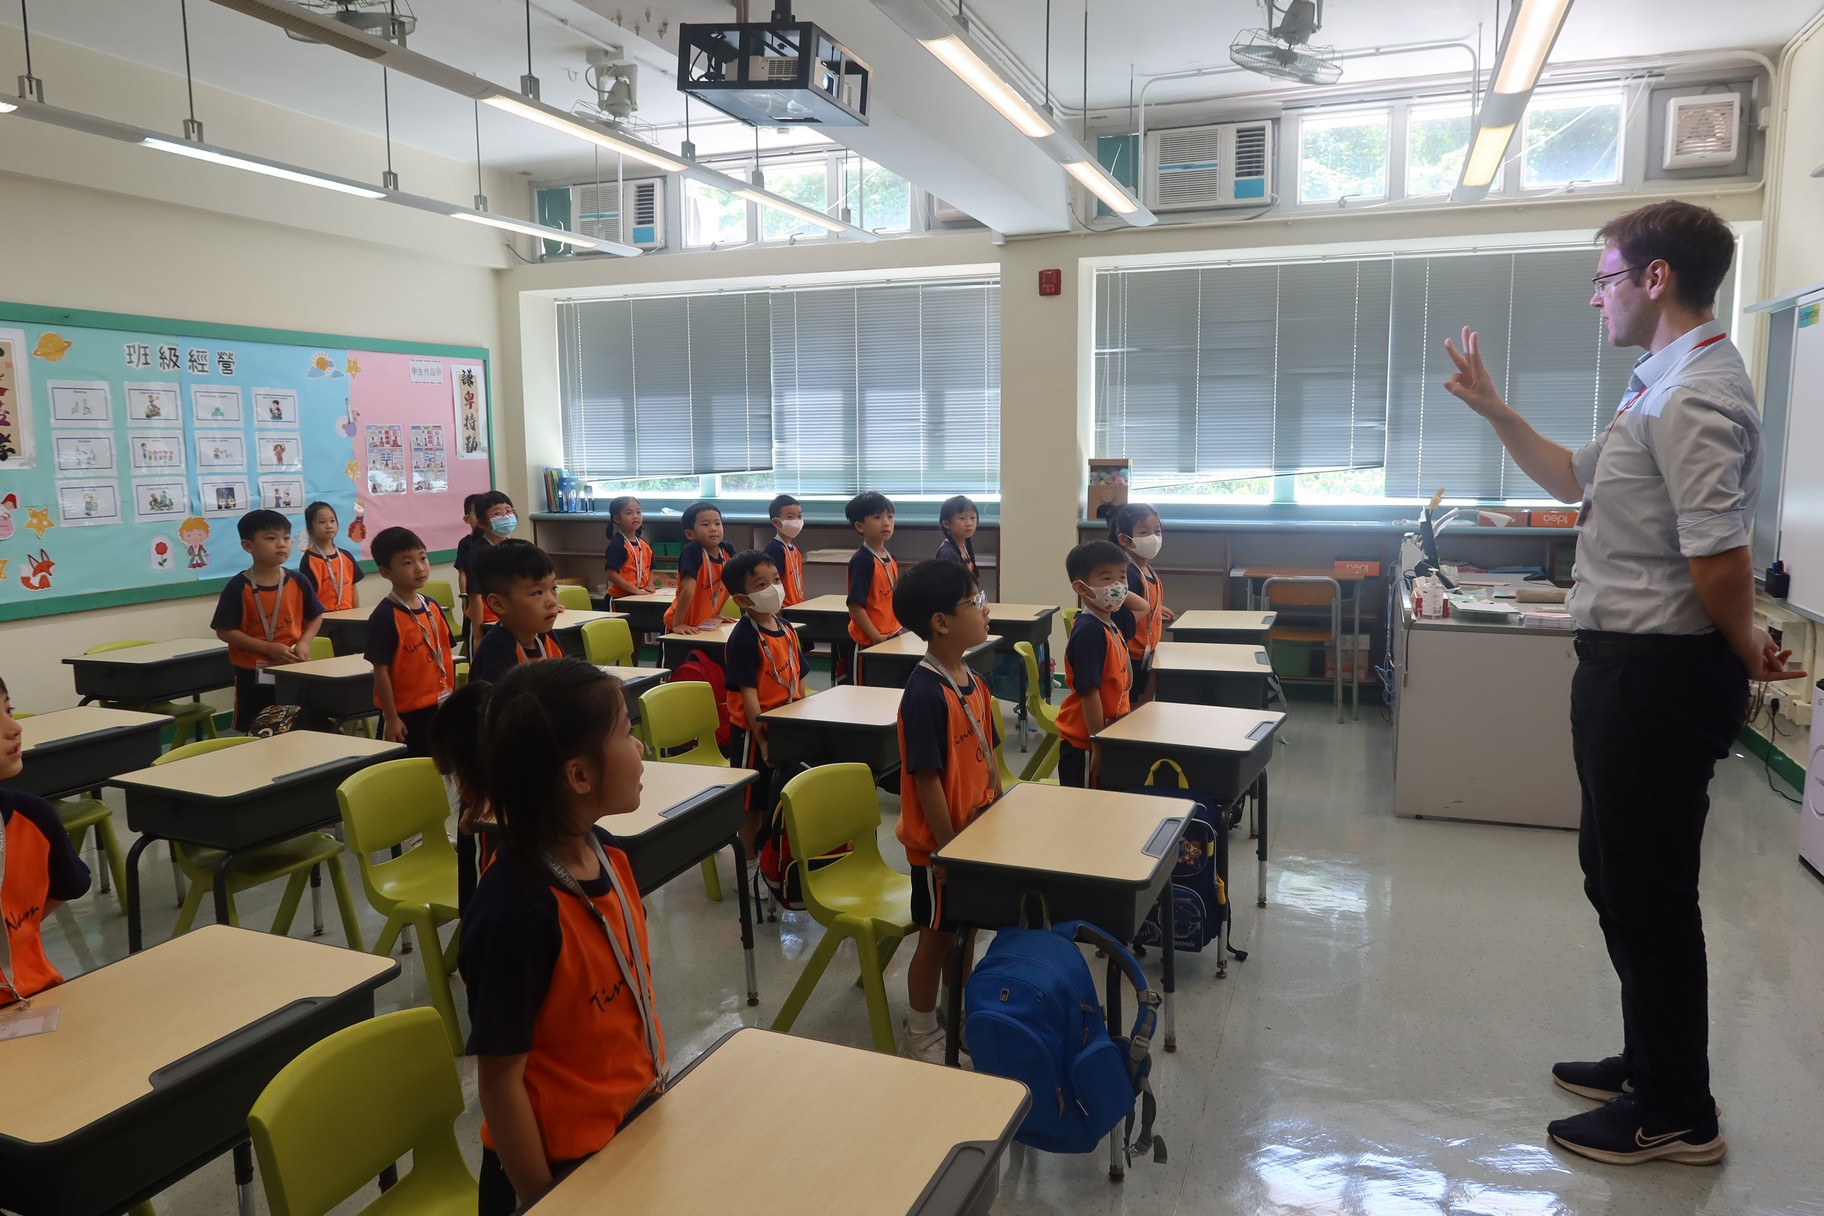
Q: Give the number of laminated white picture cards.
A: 12